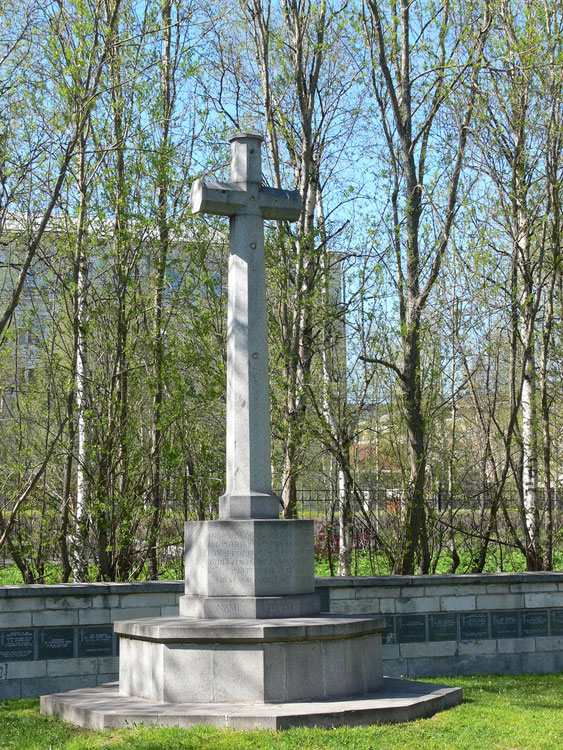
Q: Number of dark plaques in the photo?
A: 10